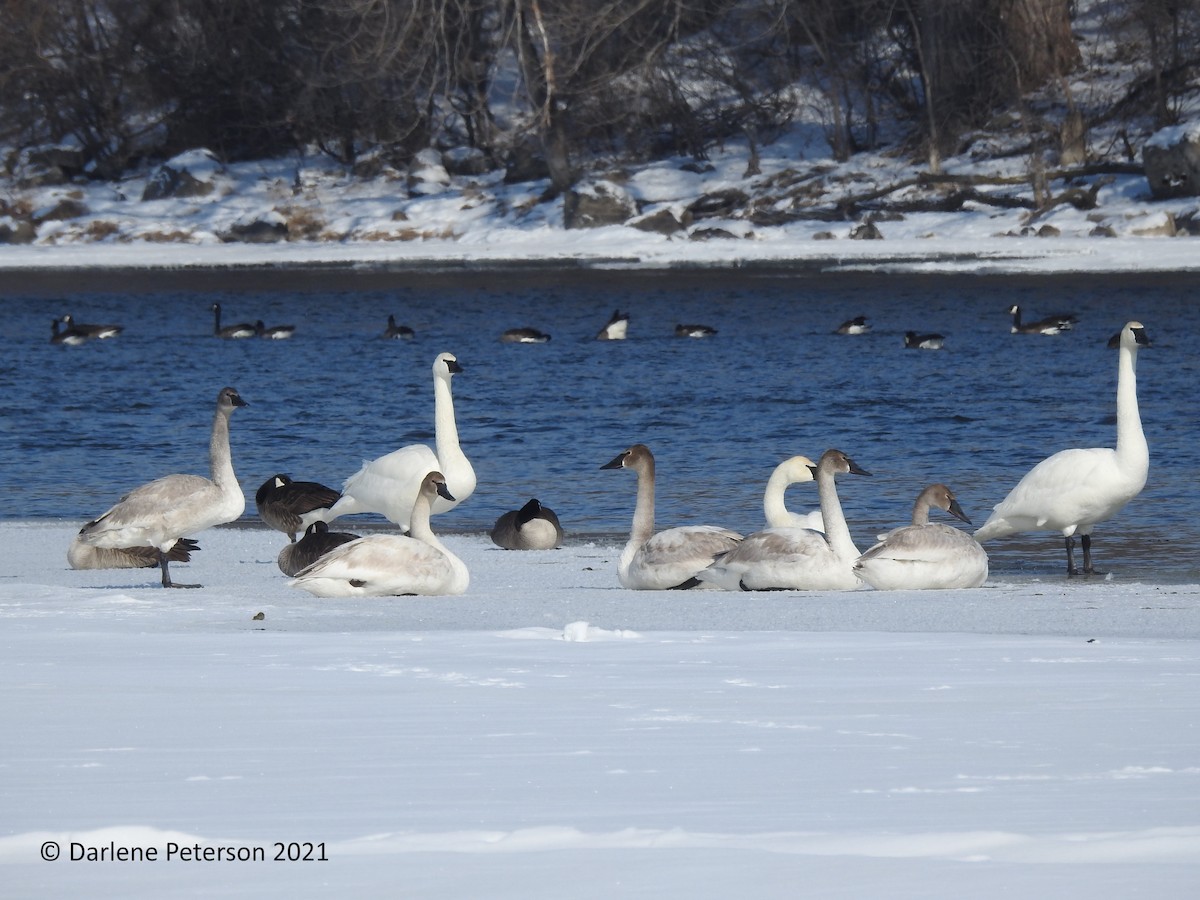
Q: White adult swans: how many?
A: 3